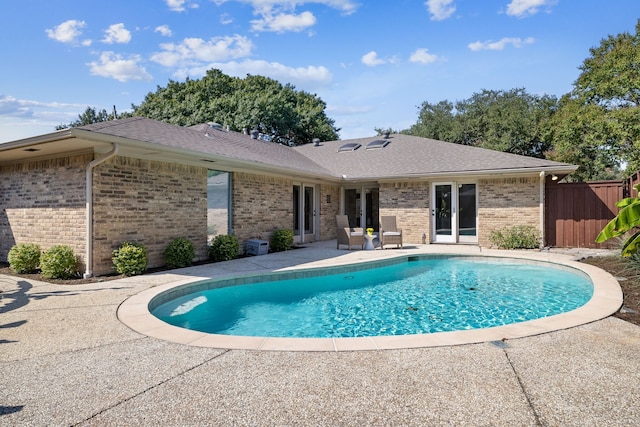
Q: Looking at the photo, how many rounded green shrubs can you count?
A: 6